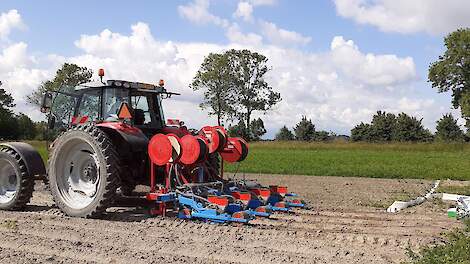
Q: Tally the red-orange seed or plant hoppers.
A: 4